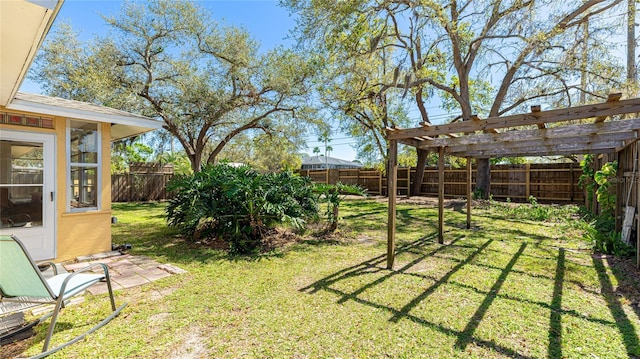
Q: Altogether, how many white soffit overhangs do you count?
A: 2